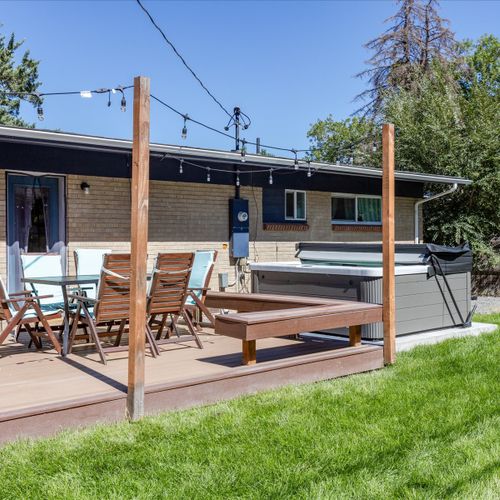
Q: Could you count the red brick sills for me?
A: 2